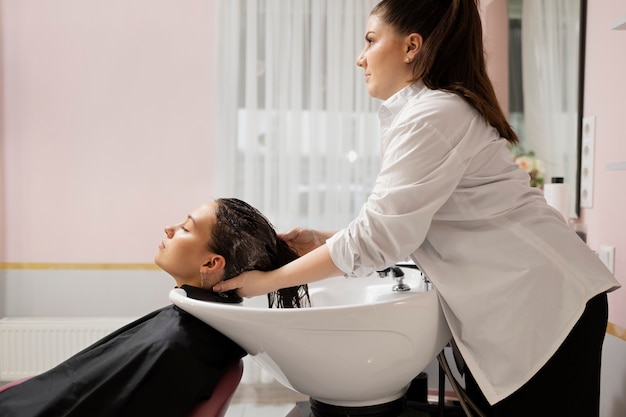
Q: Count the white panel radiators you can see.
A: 1